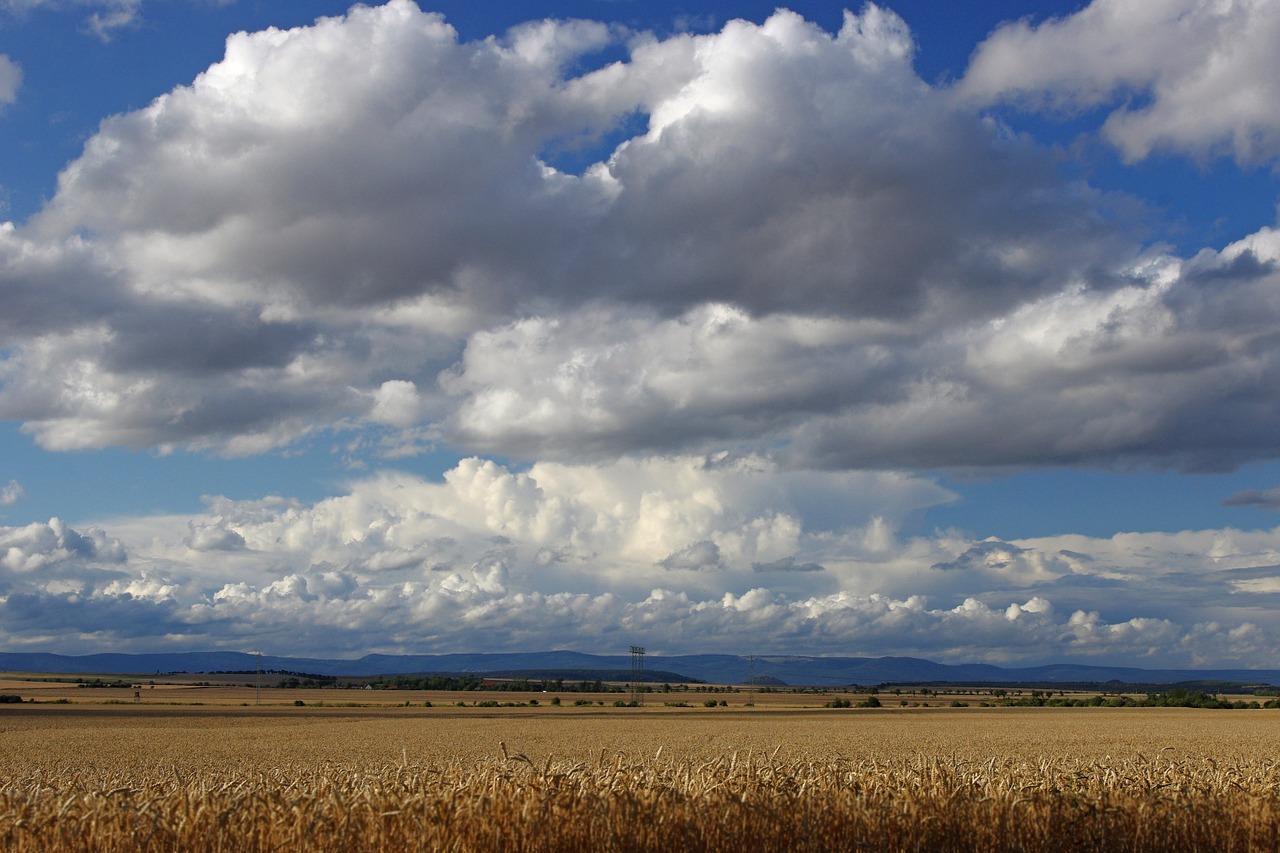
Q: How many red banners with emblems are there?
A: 0